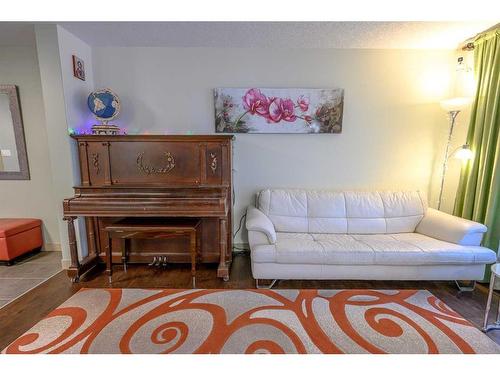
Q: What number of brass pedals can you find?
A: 3